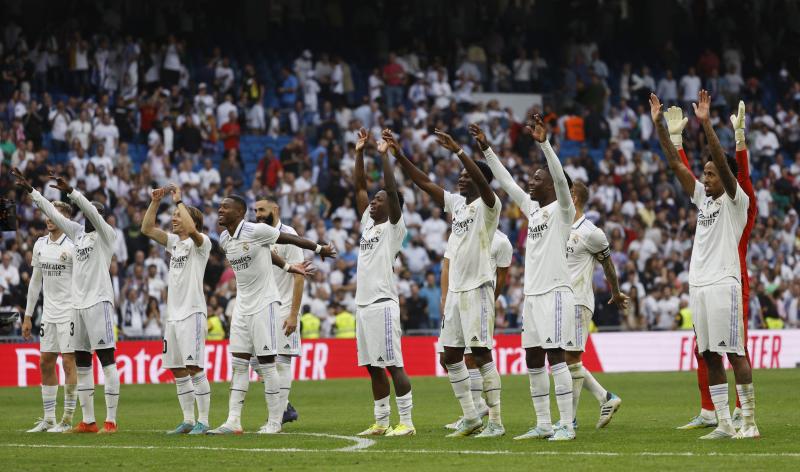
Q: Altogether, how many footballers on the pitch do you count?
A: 12